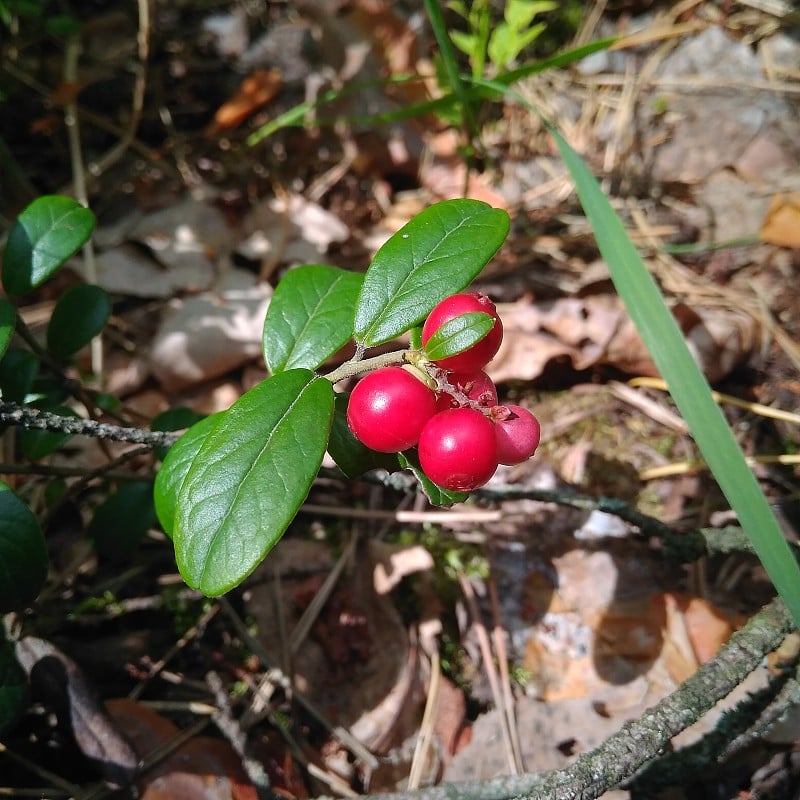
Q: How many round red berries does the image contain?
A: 5